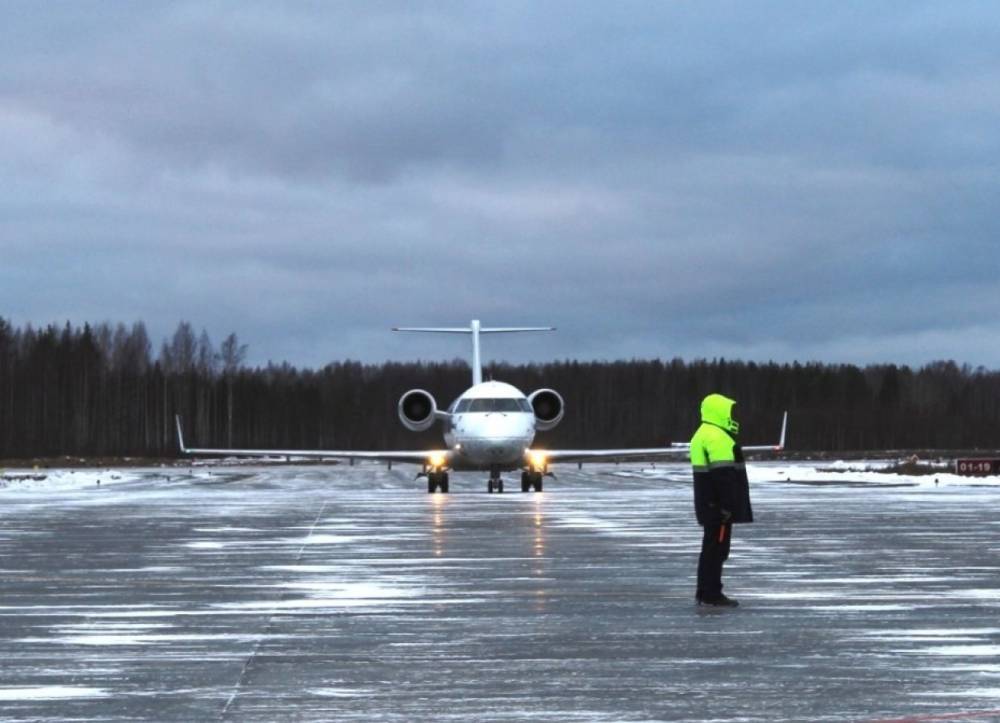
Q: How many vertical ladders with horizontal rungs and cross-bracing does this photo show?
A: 0